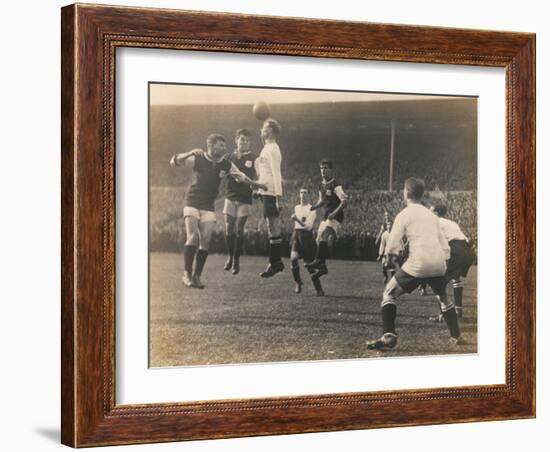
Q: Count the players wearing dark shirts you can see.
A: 3